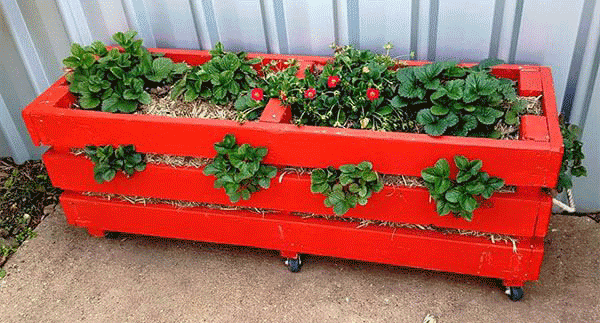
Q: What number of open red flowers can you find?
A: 4